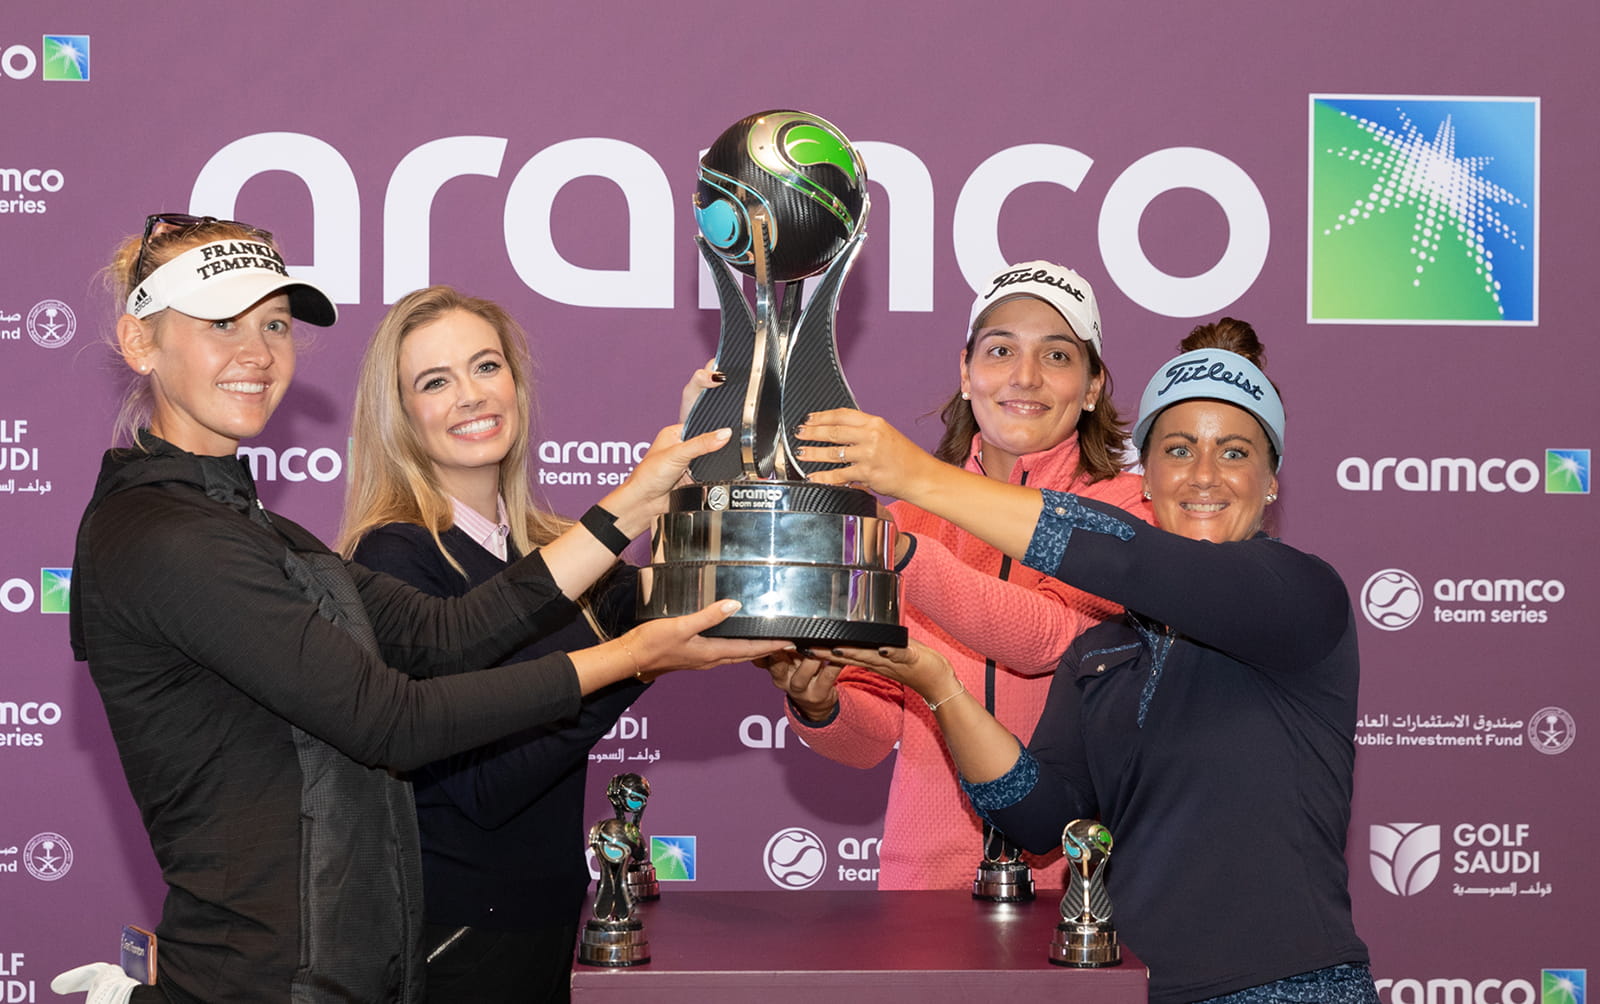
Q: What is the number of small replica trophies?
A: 4